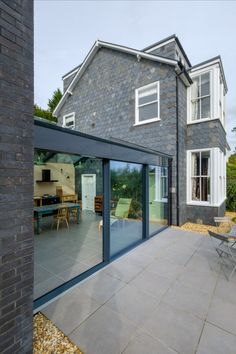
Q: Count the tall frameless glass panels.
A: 3